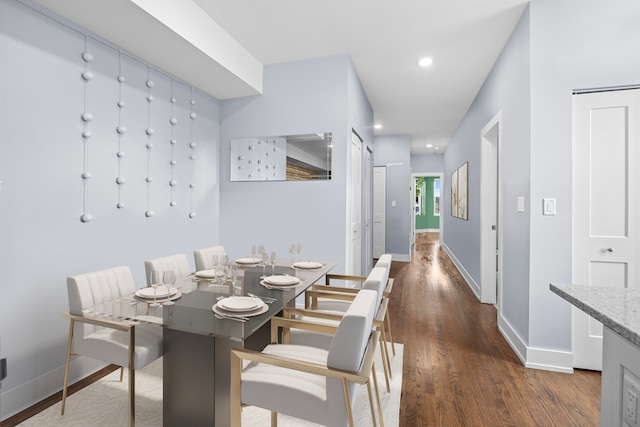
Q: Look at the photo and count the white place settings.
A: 6